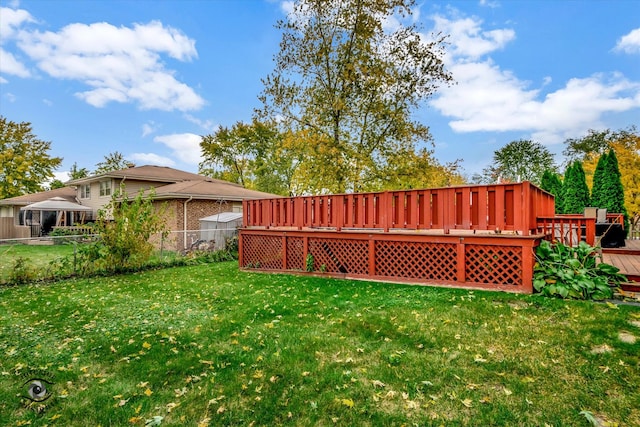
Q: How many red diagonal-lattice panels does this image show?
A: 5